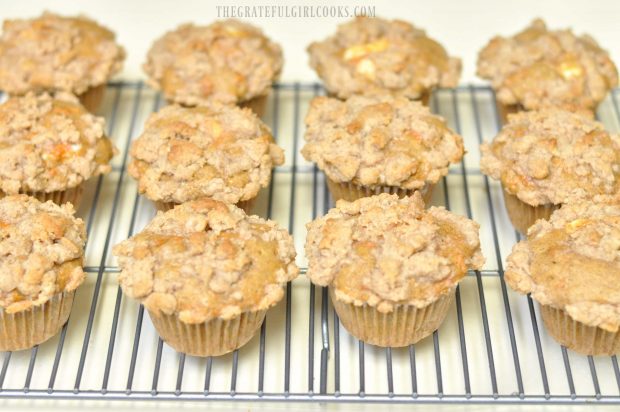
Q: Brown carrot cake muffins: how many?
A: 12